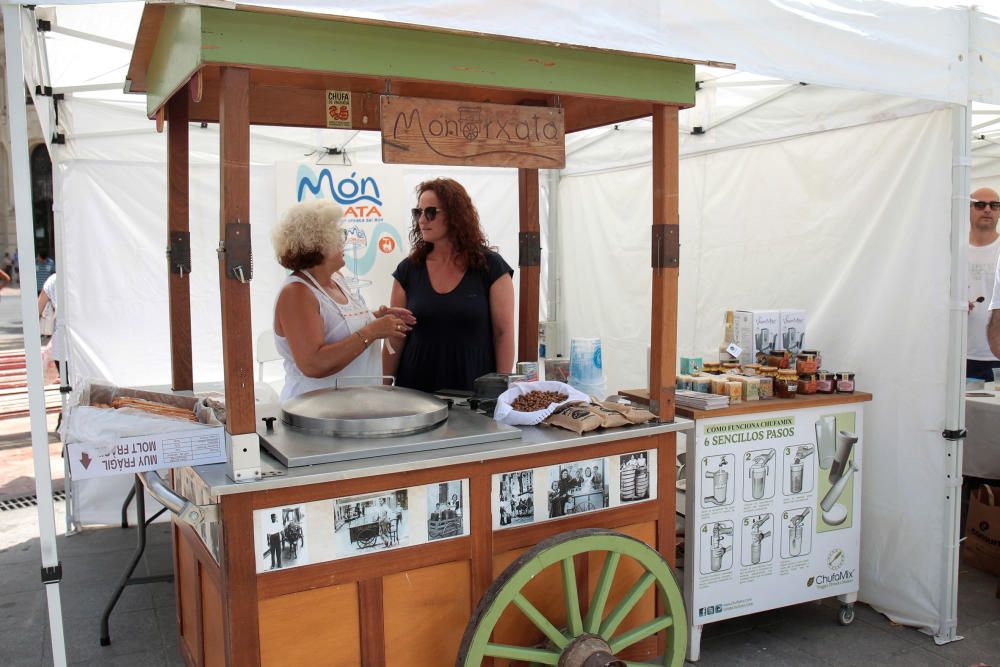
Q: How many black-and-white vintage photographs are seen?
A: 6